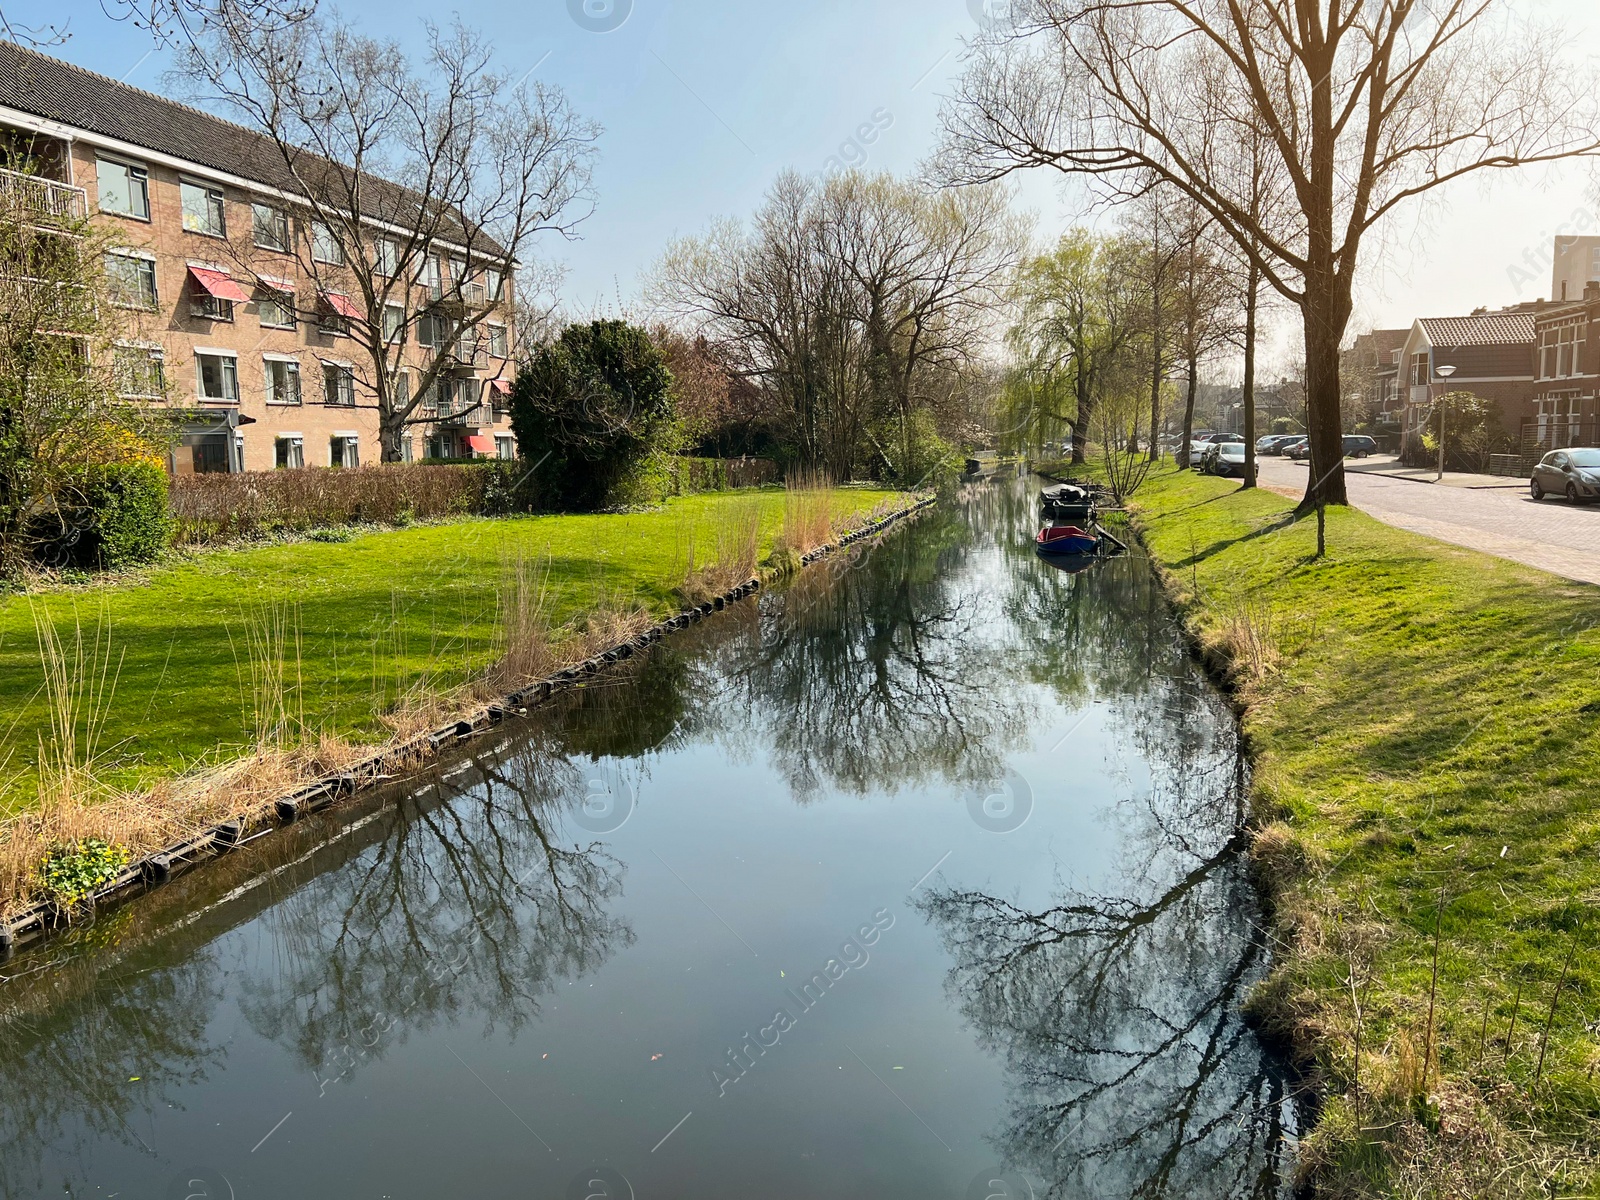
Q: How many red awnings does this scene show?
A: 5